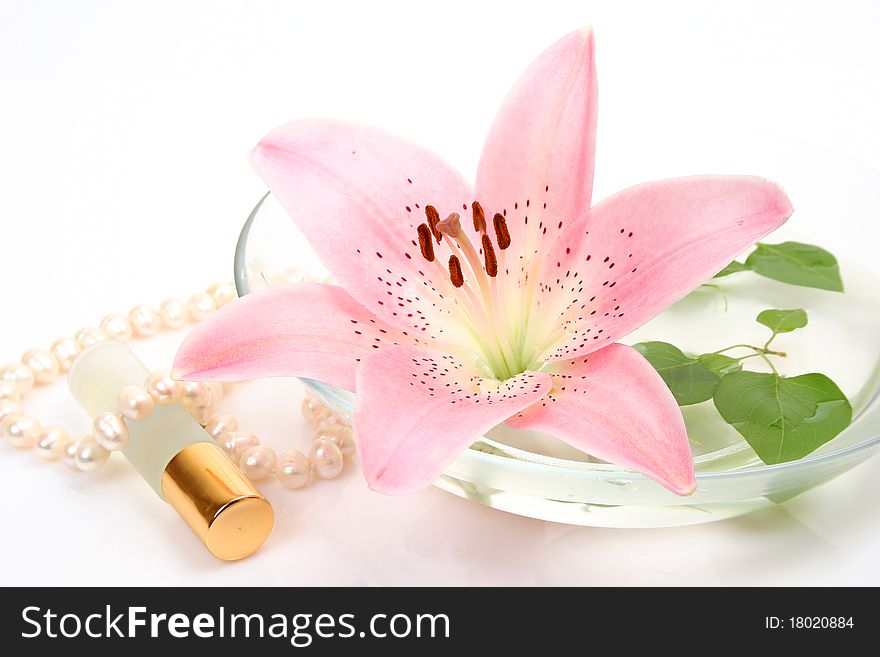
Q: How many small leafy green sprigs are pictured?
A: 2